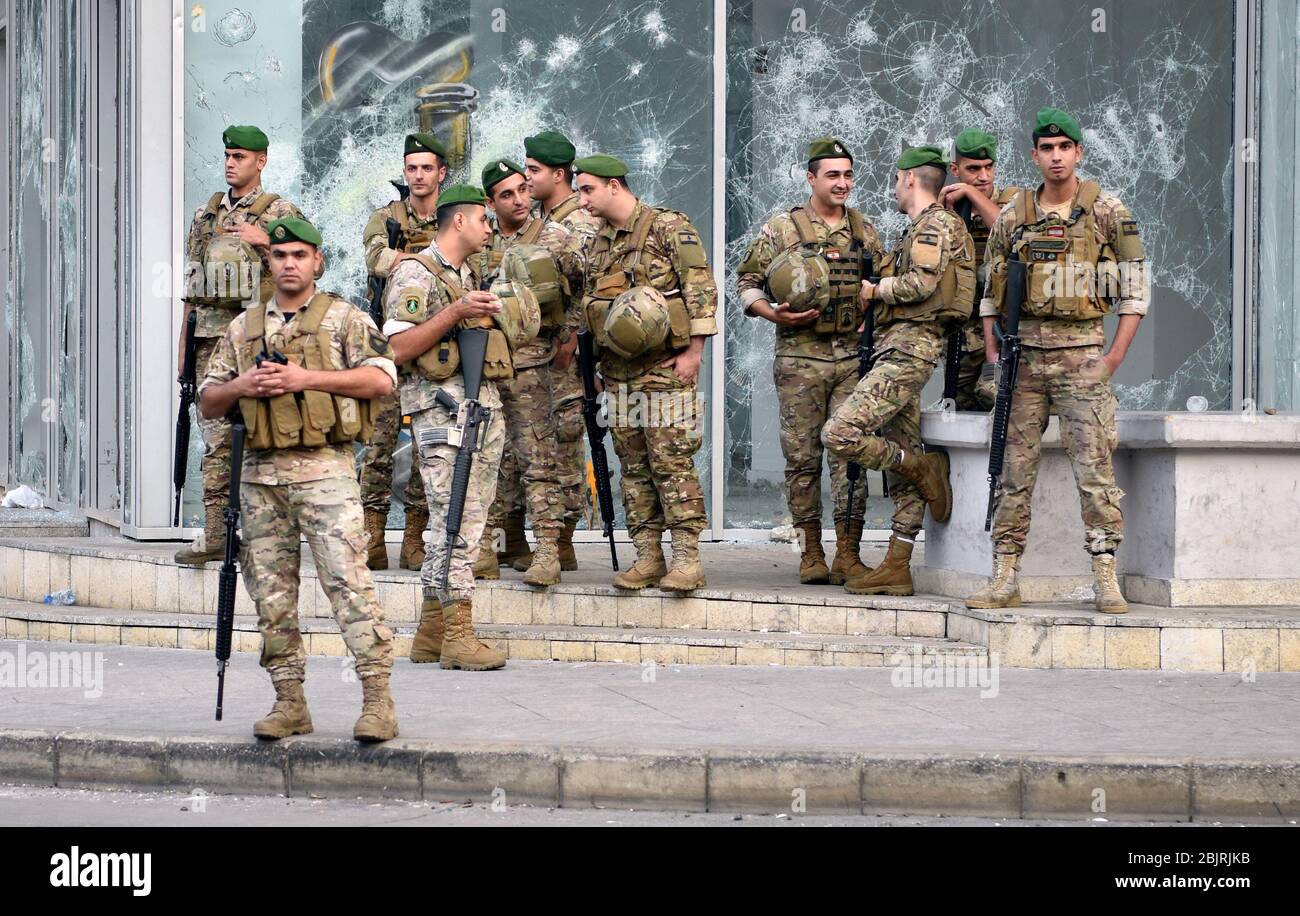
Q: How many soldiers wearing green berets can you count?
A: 11